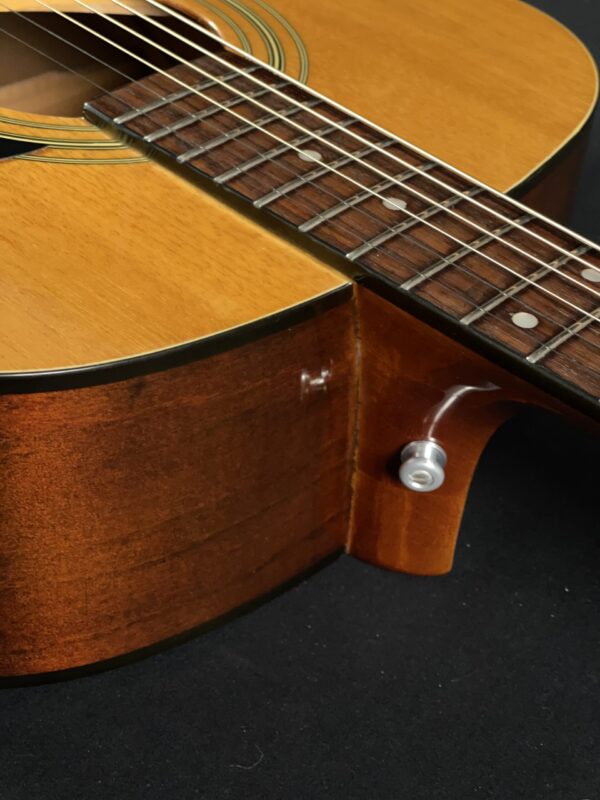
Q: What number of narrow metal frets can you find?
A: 10